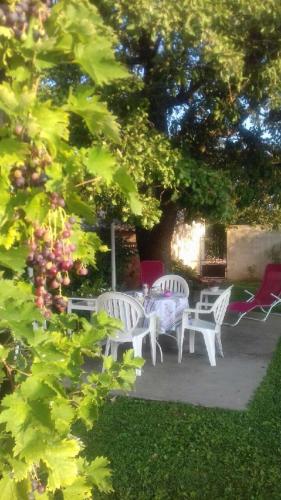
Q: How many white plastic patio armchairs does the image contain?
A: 3